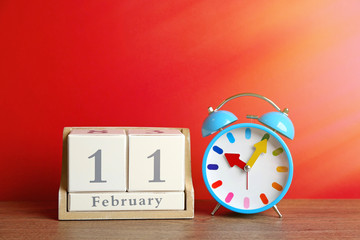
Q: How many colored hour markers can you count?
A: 12